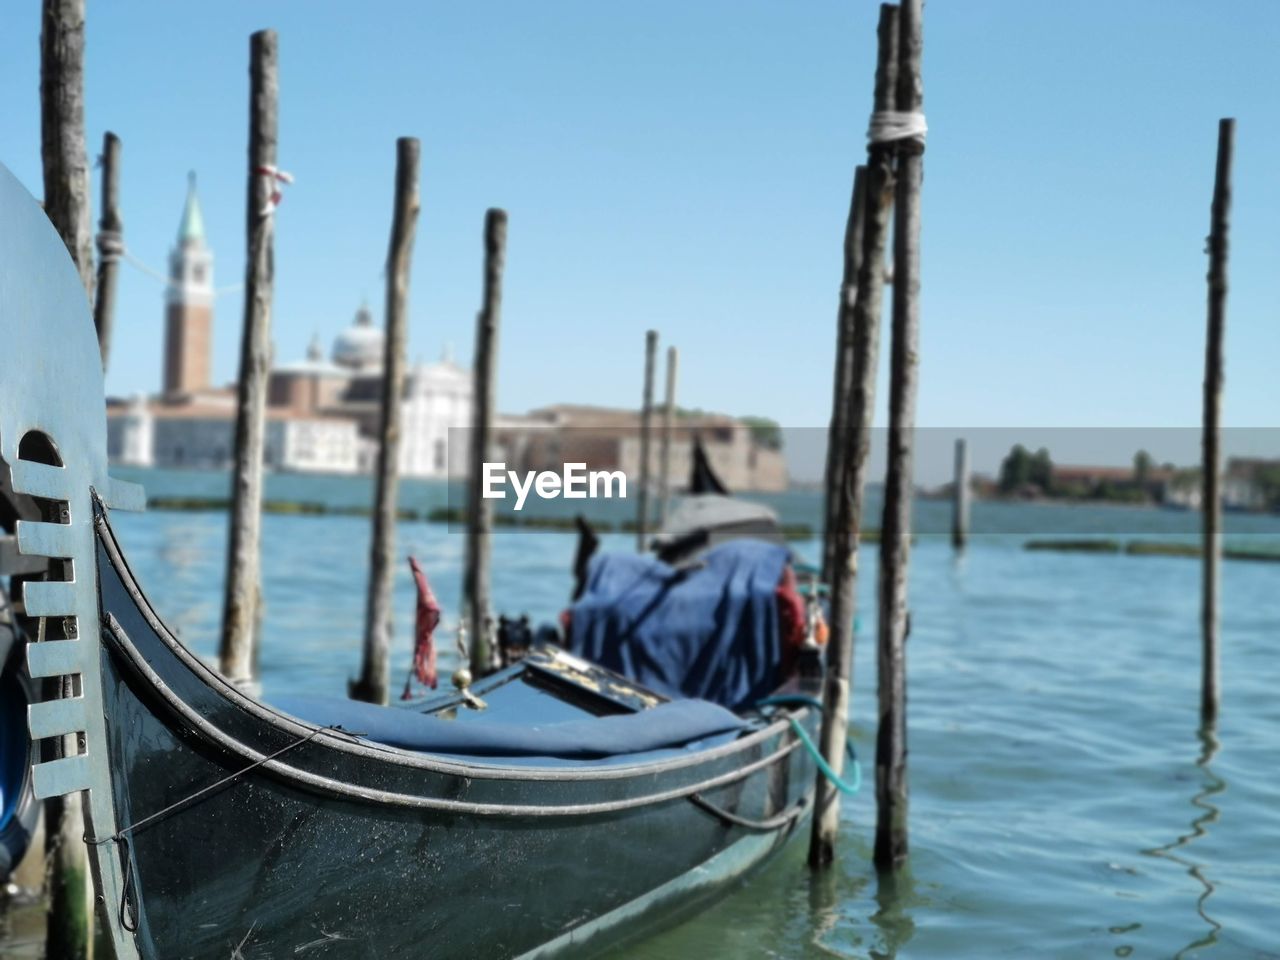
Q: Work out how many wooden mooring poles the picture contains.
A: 12